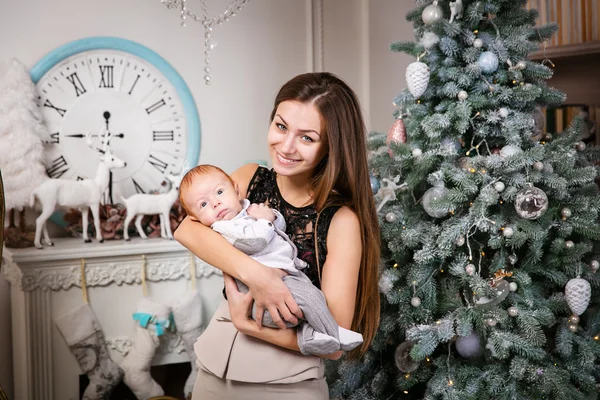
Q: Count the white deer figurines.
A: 2